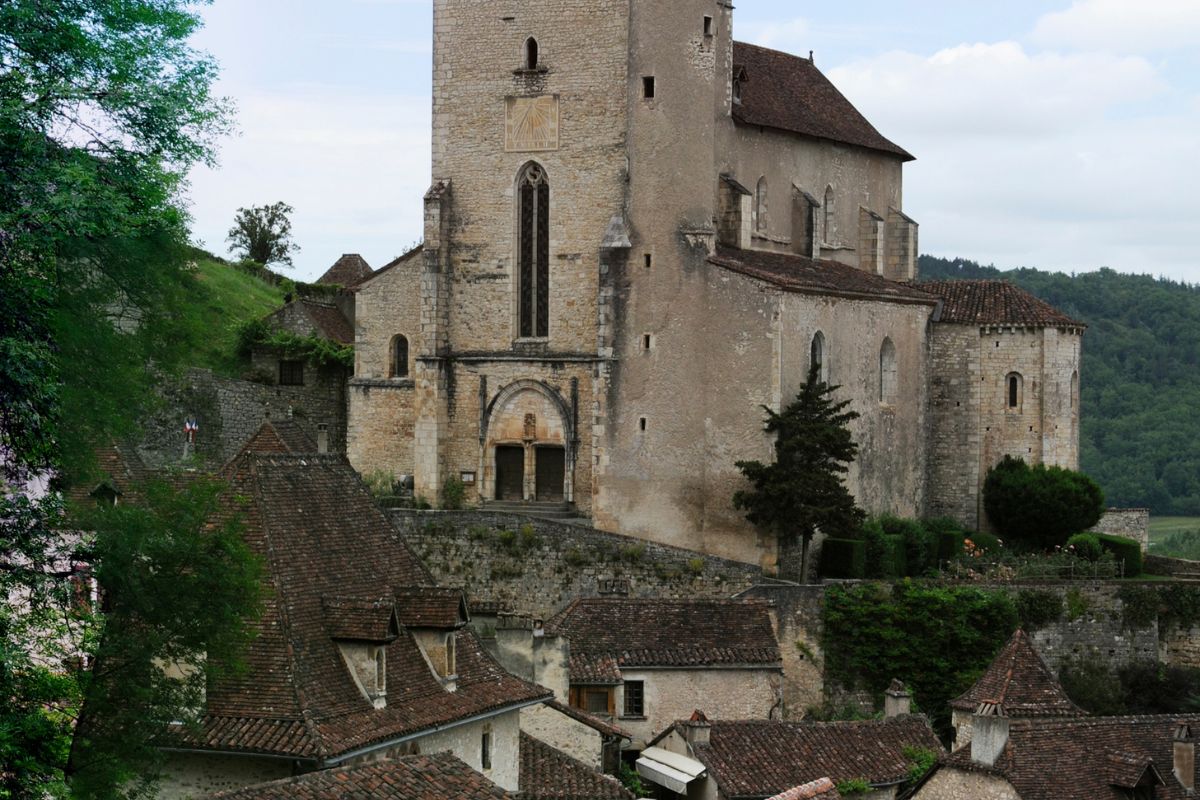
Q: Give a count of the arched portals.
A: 1